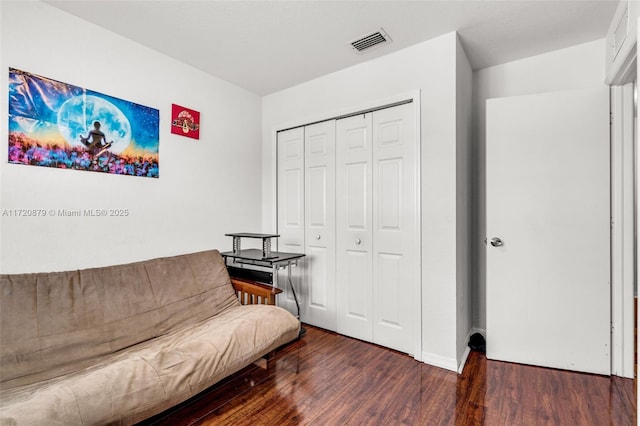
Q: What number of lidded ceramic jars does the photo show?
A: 0